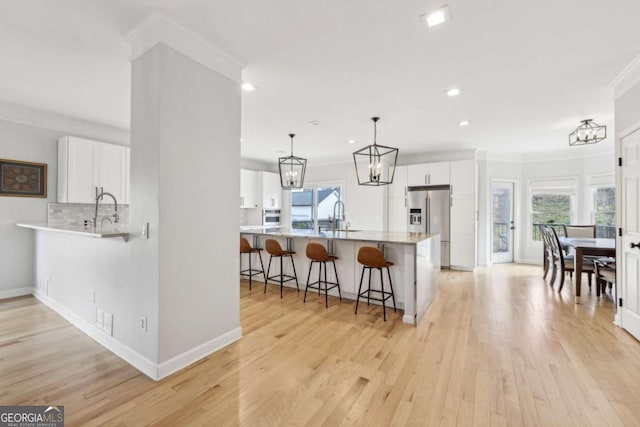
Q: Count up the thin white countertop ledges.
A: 1